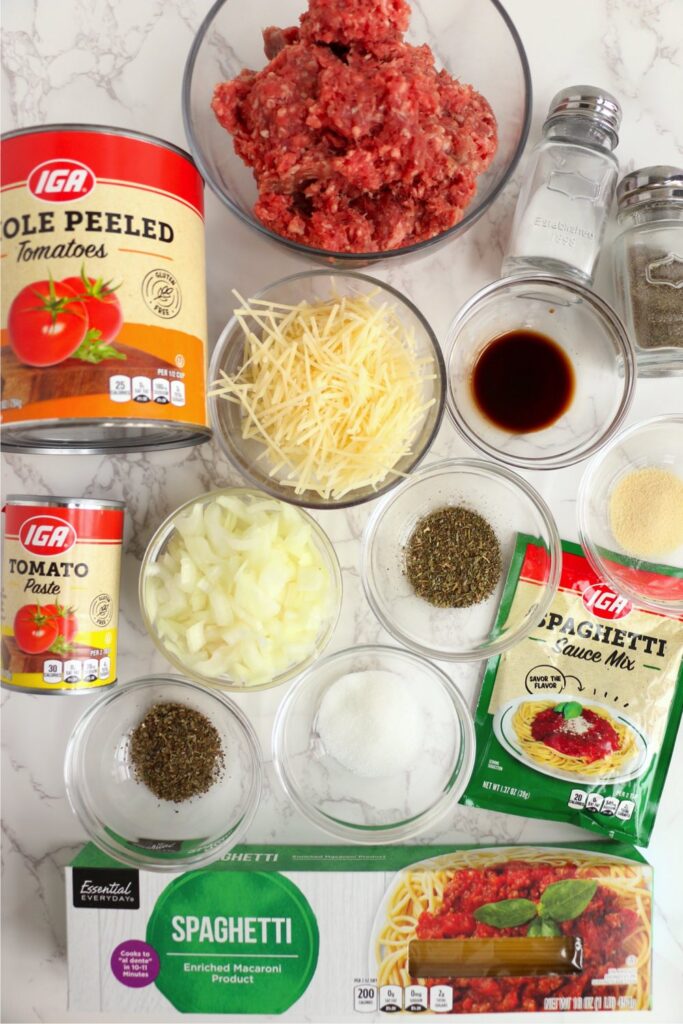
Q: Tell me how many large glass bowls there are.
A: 1